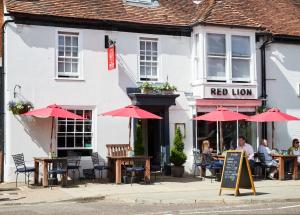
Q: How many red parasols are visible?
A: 4